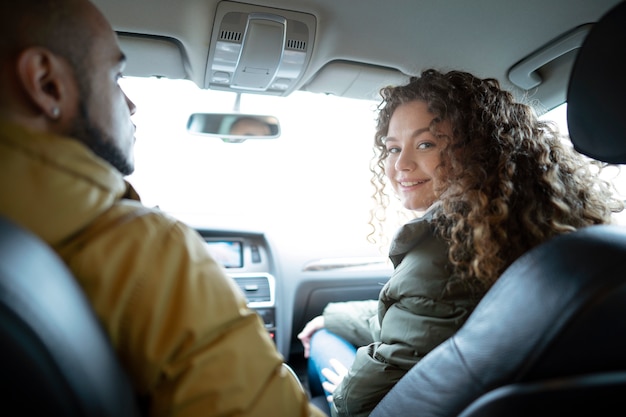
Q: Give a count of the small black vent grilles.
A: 2